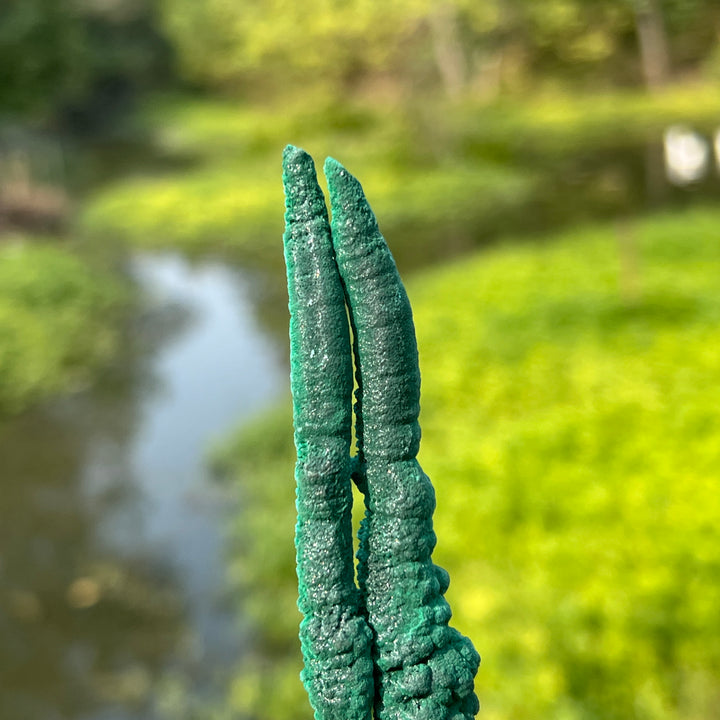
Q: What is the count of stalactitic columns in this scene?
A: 2